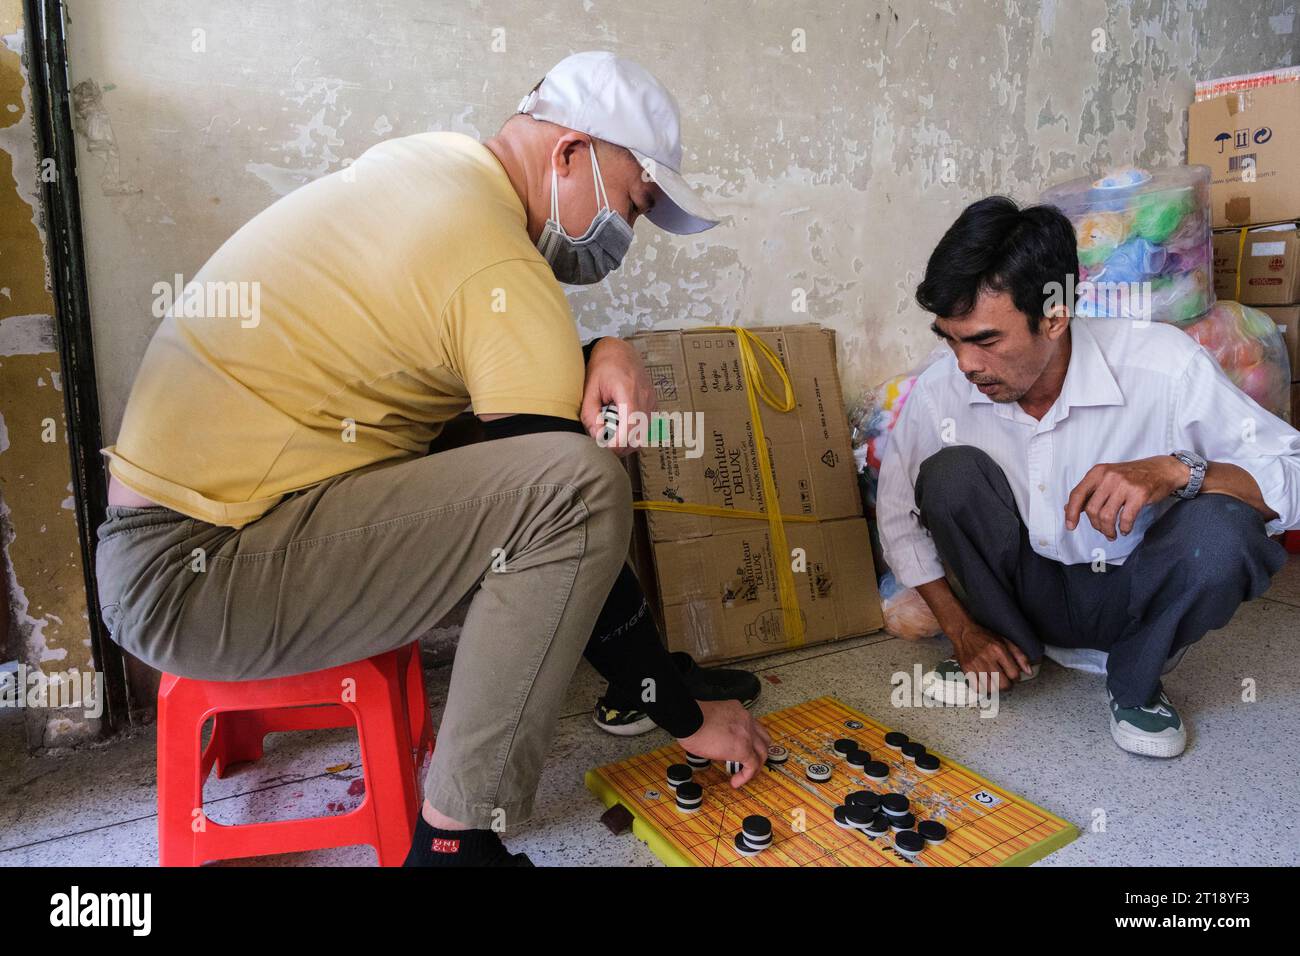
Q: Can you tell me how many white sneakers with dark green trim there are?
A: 2